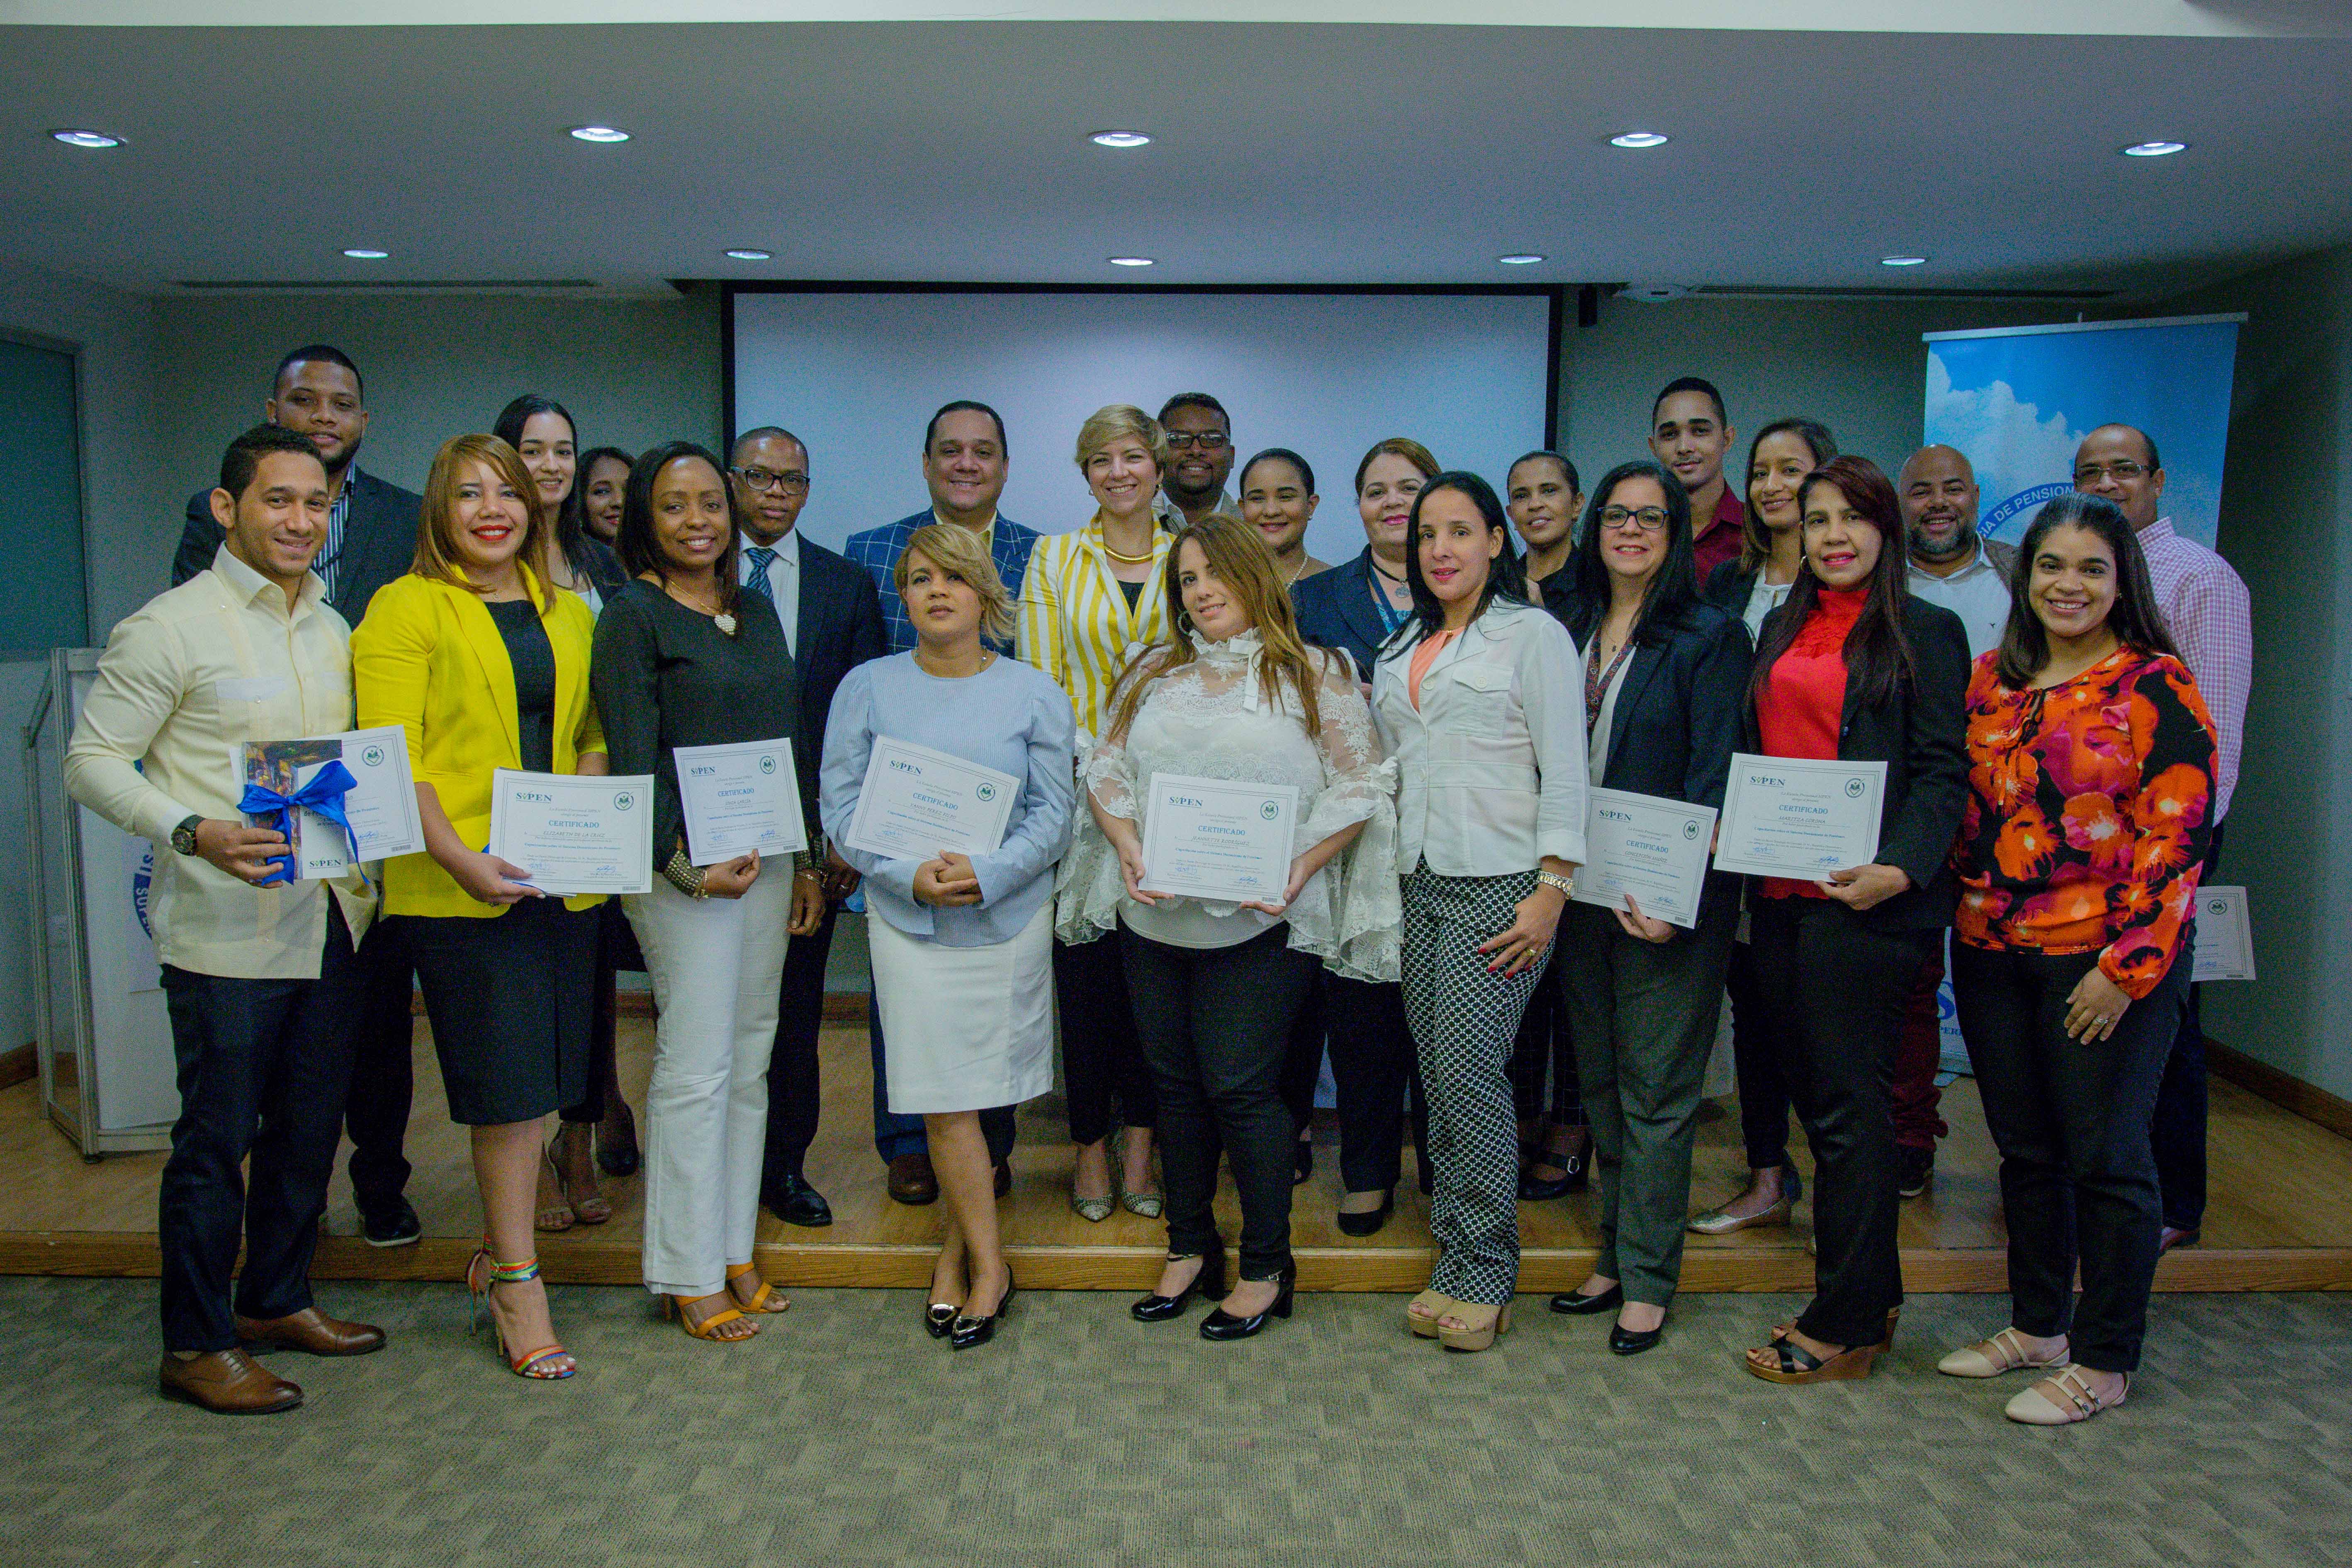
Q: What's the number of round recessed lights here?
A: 10